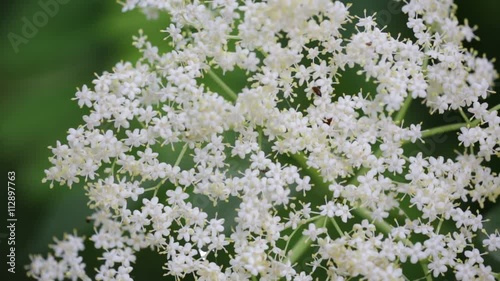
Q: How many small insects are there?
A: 3